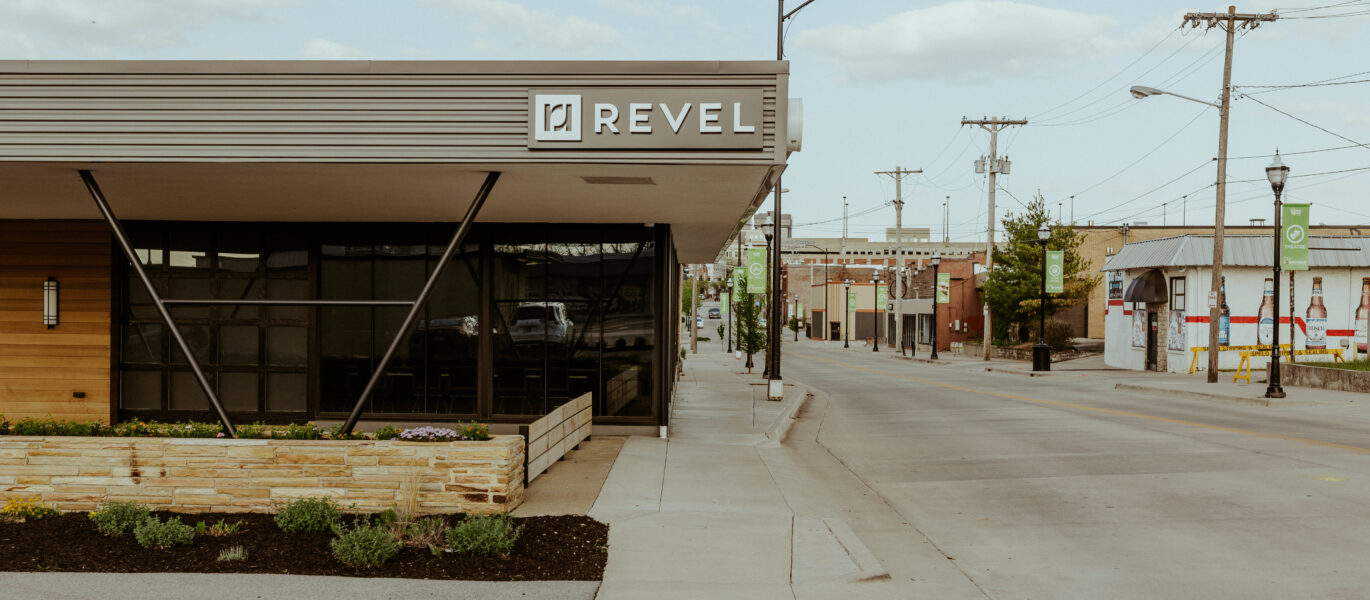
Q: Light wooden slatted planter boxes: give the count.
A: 1